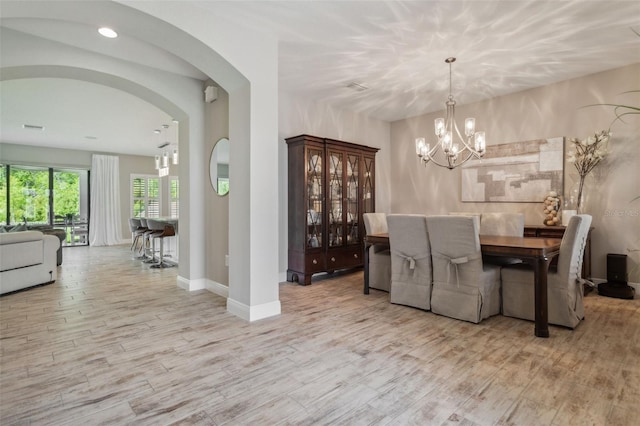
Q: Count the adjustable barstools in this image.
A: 3